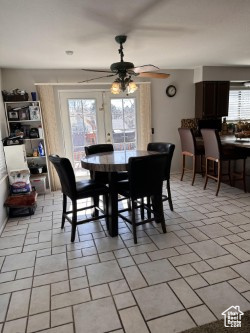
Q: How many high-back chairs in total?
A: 6